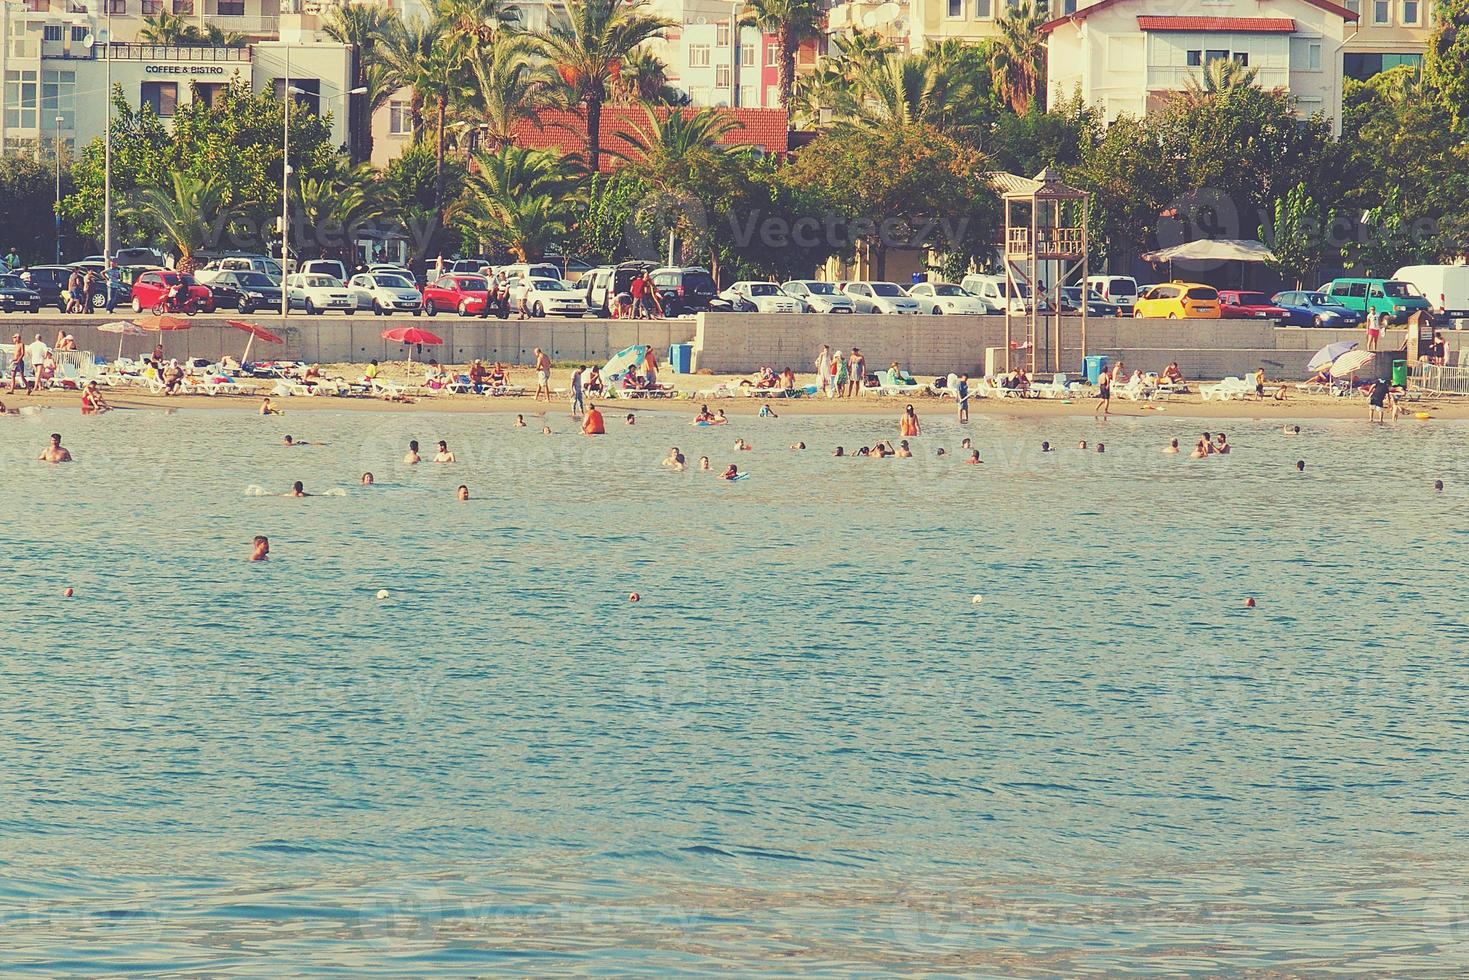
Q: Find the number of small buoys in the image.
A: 5